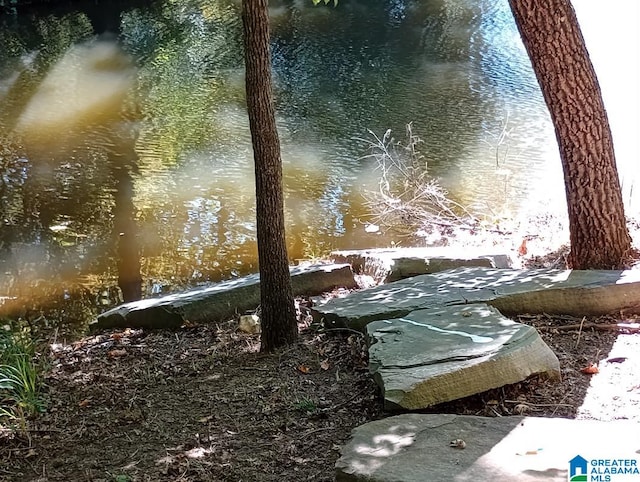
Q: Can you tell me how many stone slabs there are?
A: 5